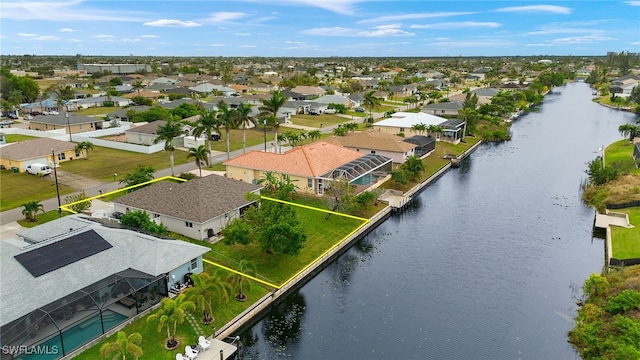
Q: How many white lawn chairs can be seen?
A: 3